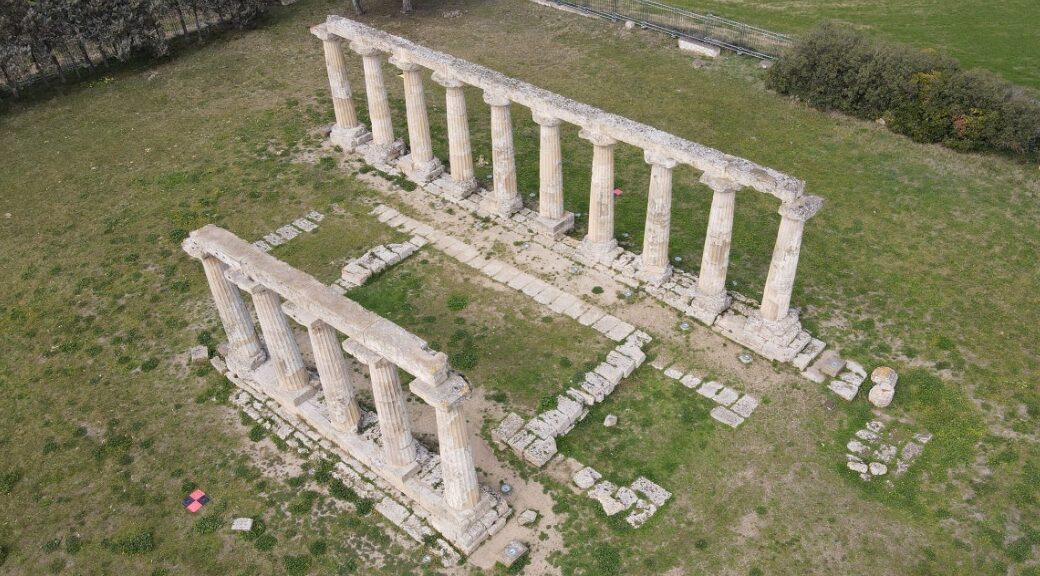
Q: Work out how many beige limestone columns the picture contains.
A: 15